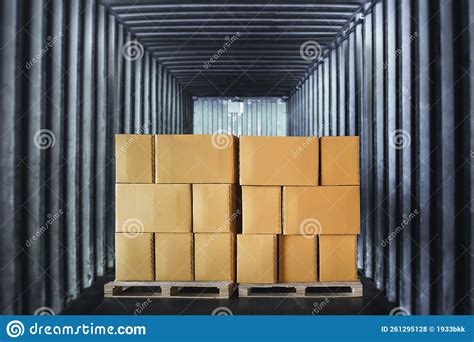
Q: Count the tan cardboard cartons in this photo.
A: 14